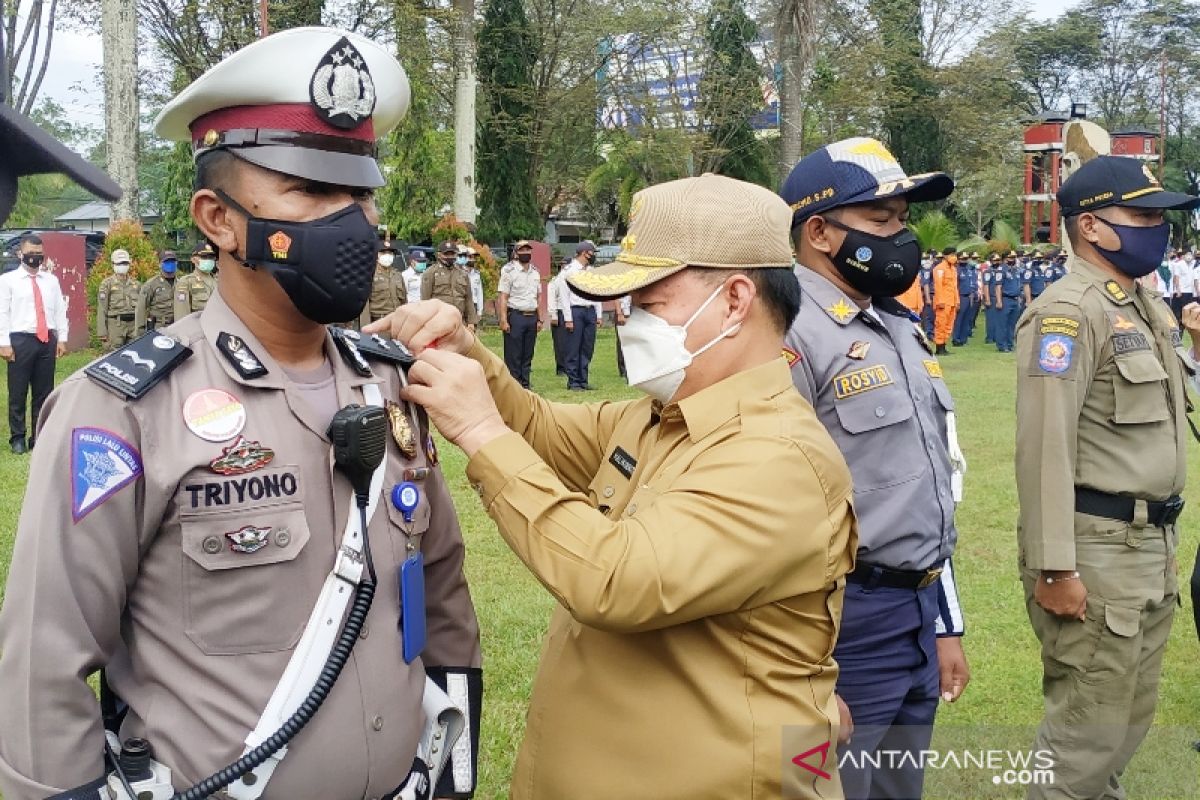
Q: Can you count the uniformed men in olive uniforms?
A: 6